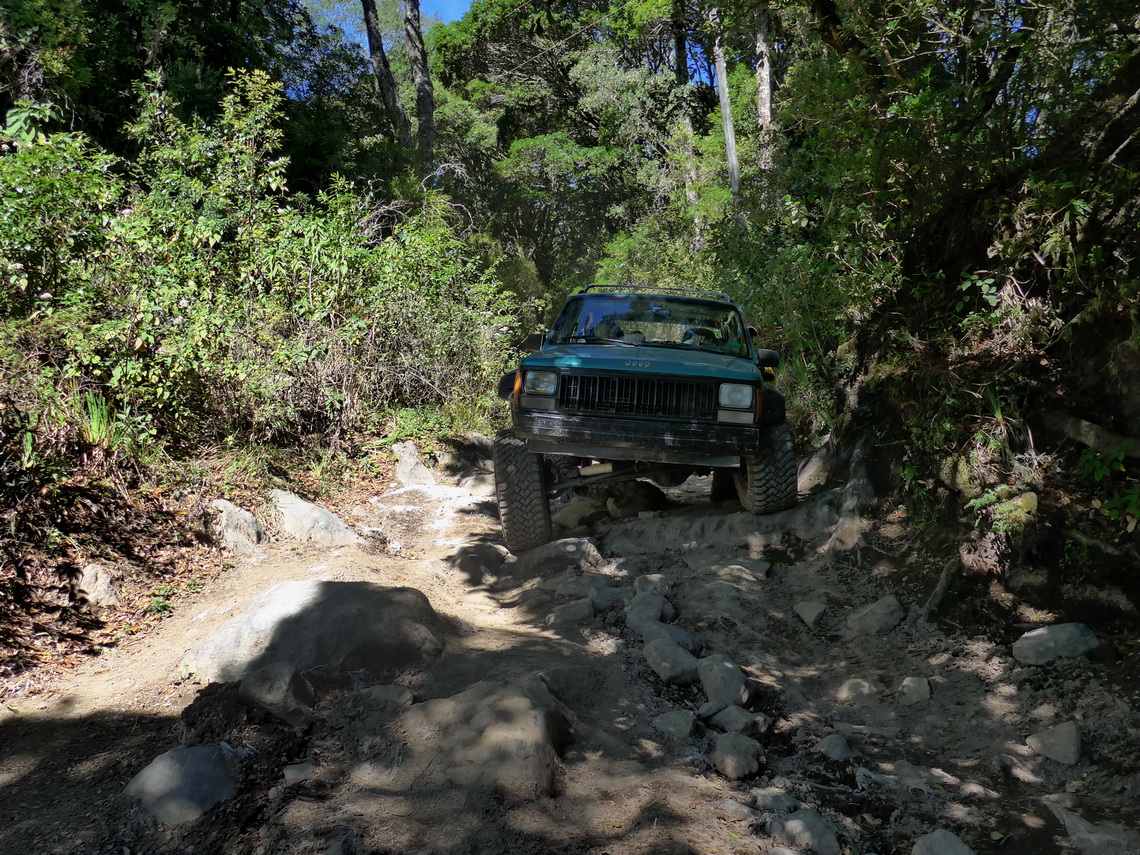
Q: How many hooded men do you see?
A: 0